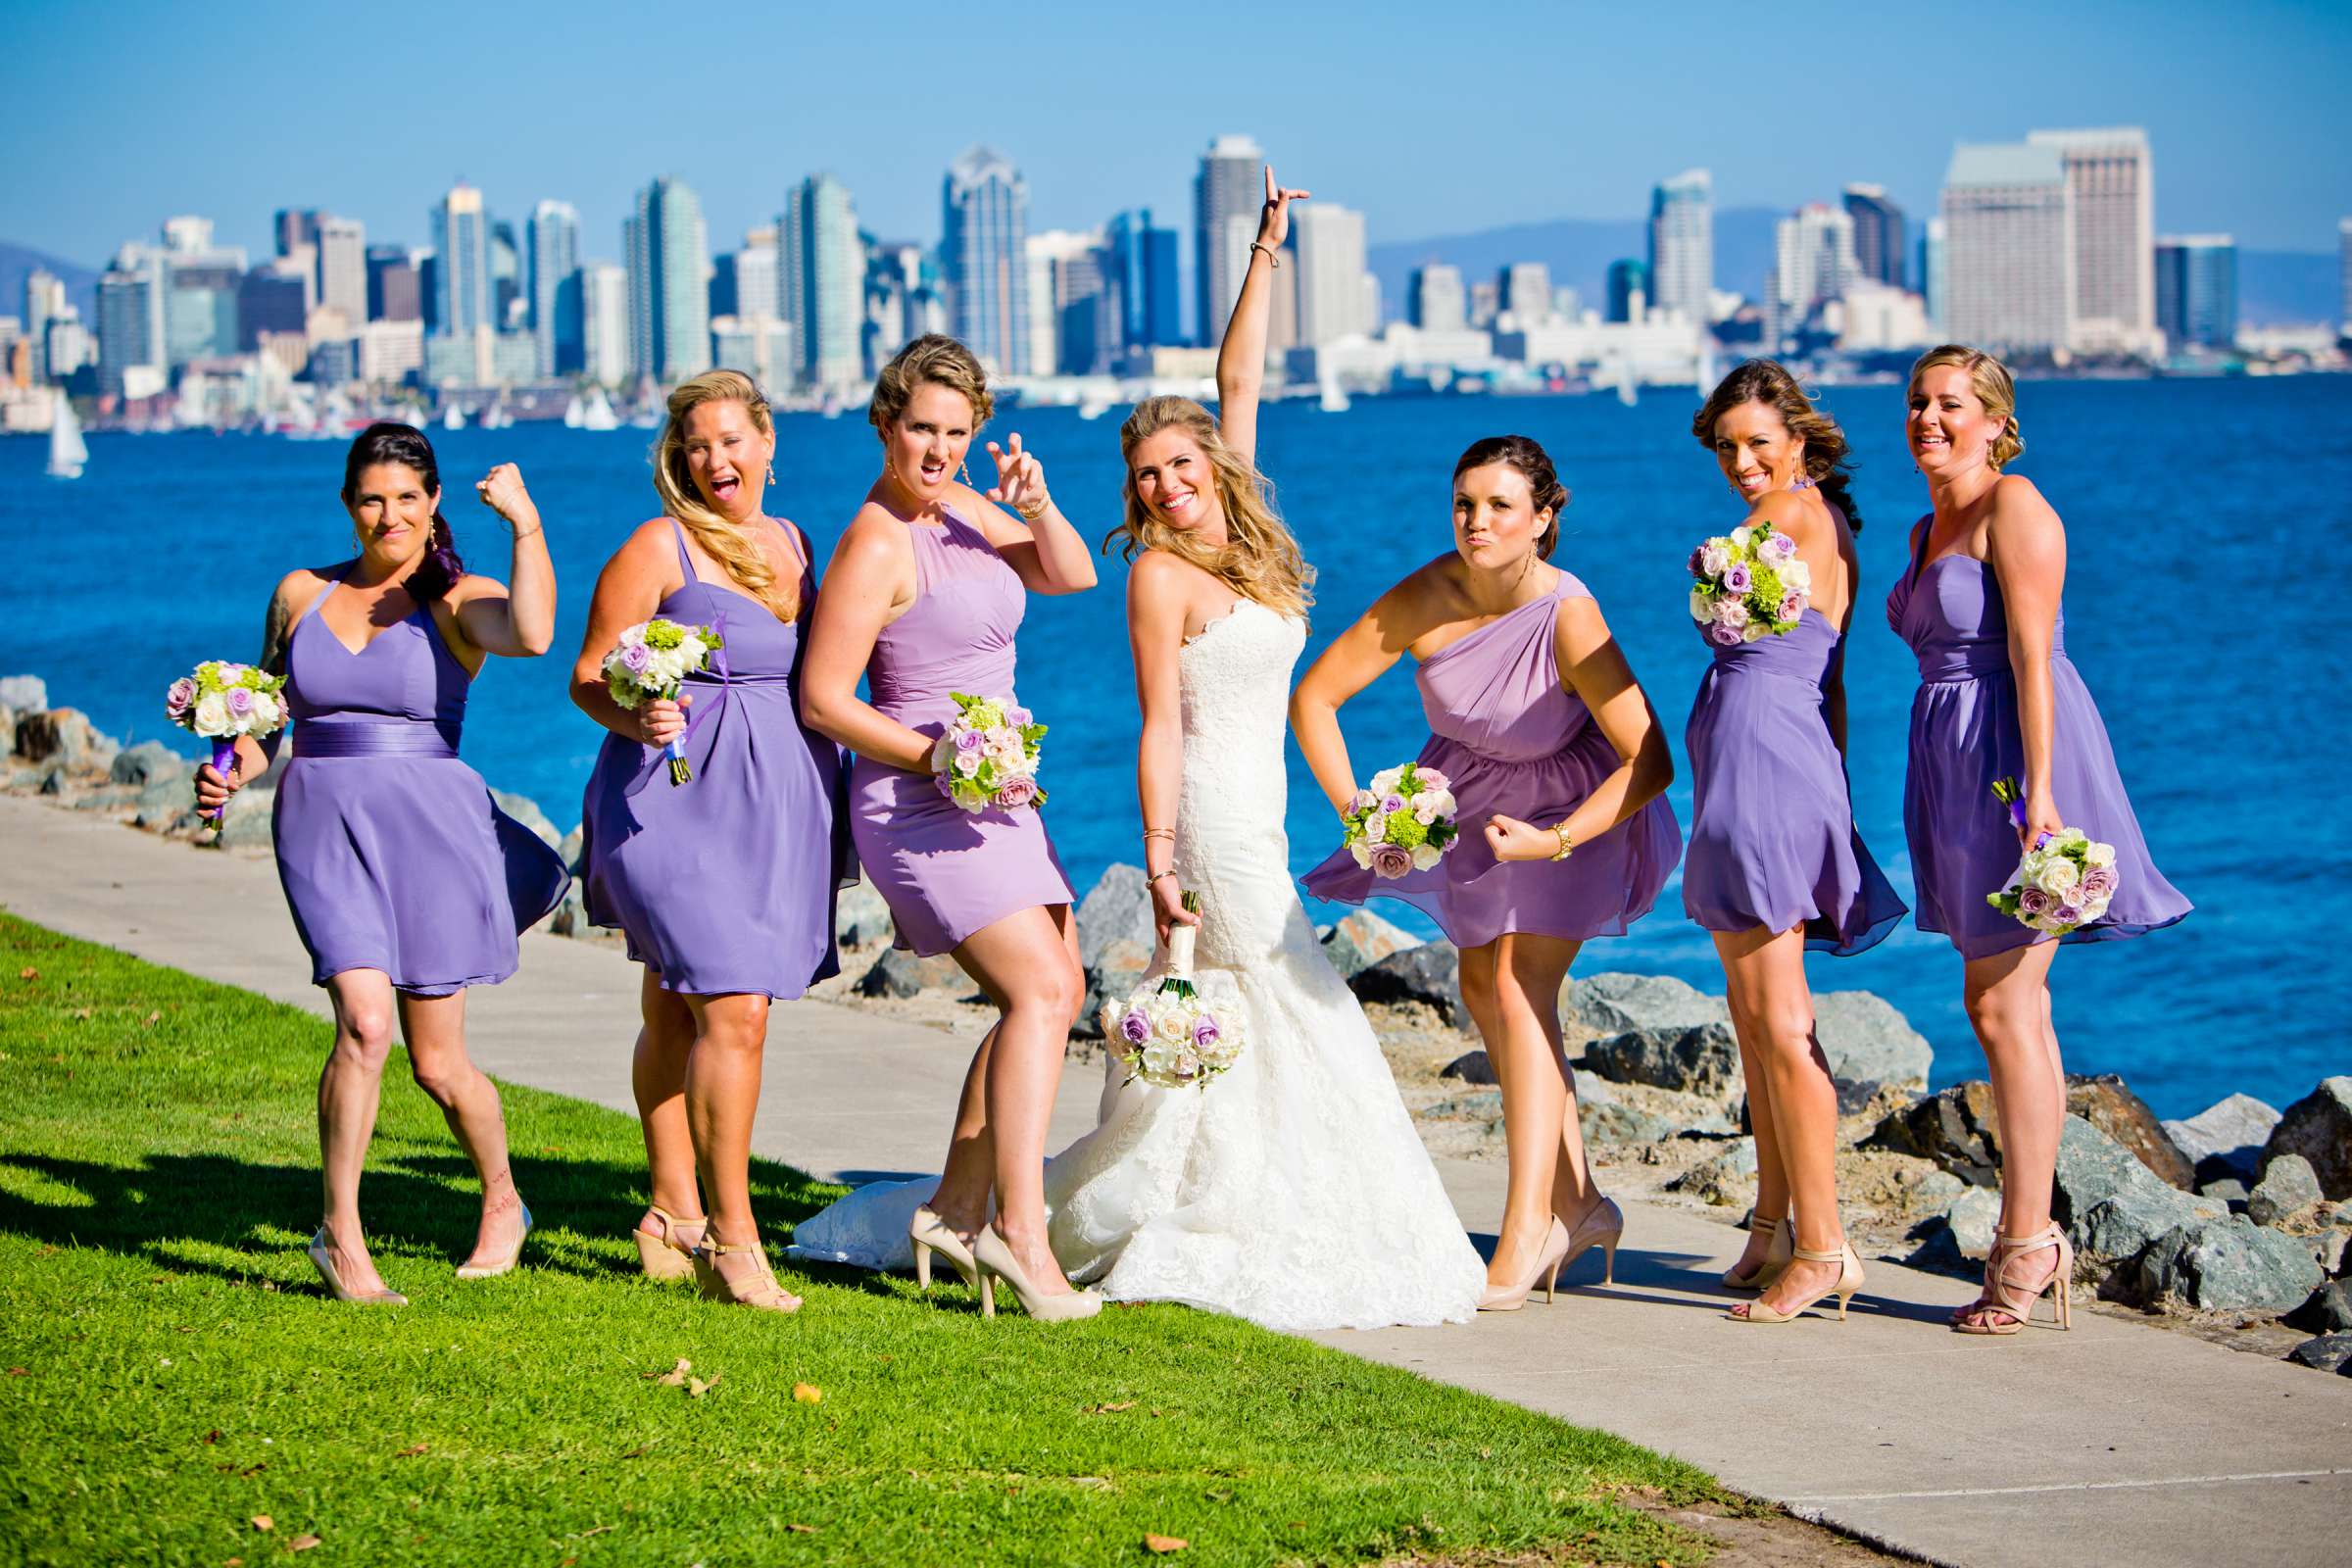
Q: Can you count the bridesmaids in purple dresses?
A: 6